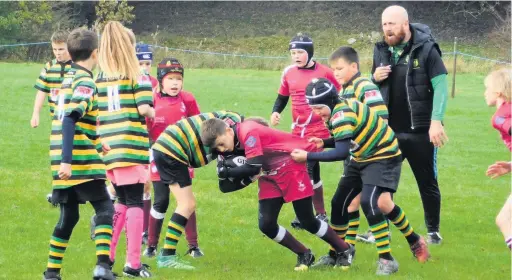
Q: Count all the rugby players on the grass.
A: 11